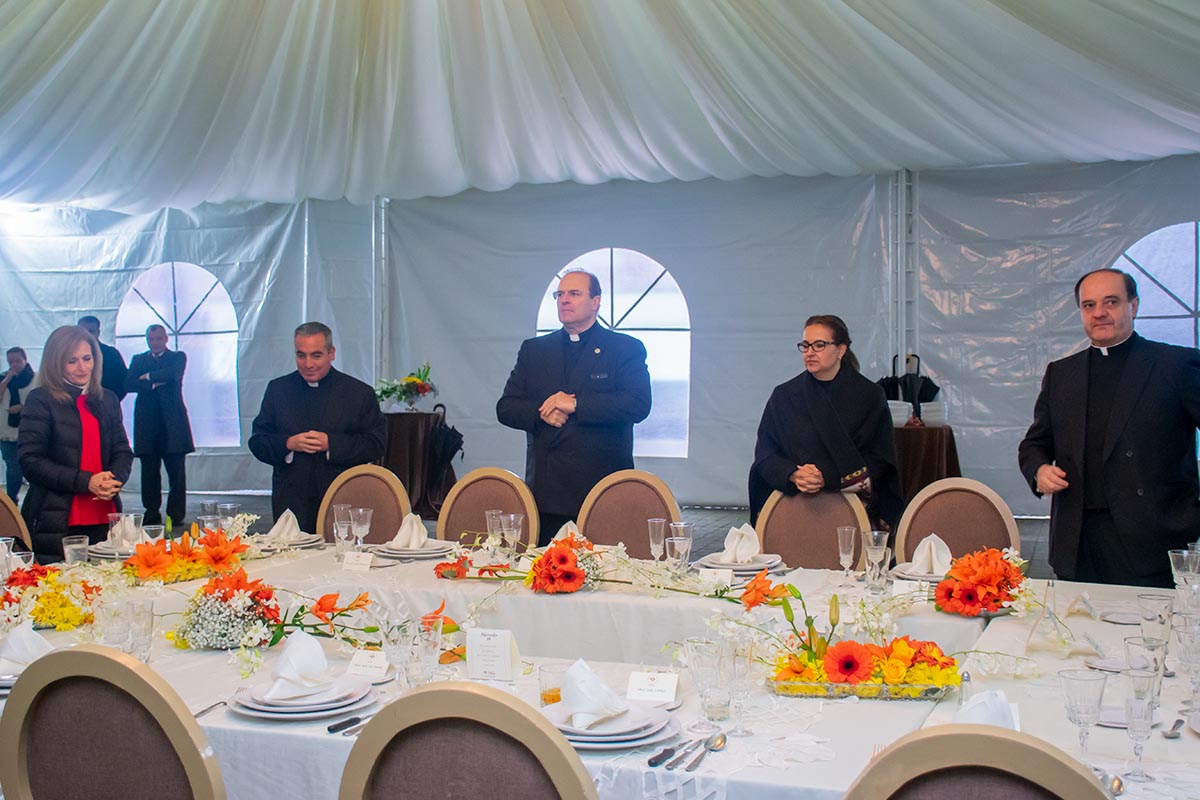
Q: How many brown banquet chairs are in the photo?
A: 9